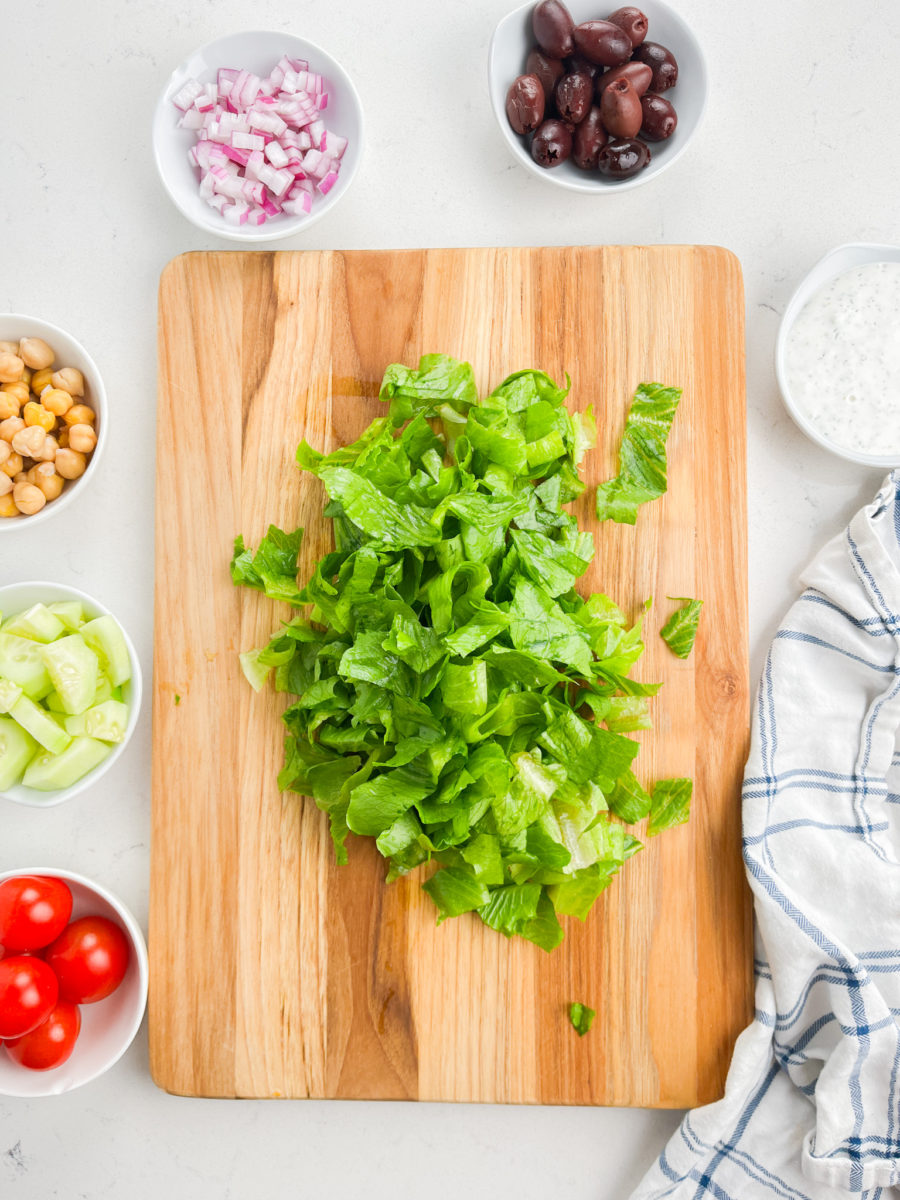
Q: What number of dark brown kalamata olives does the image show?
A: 14